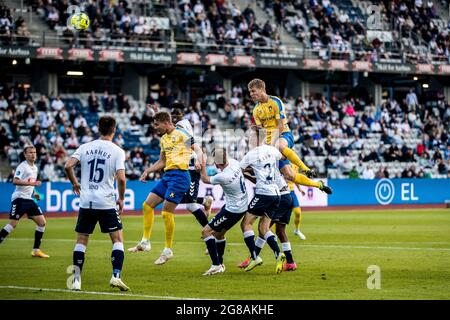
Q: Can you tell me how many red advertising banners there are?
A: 11